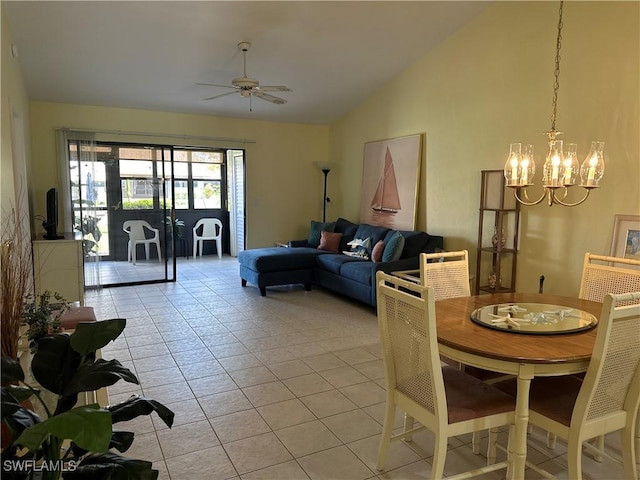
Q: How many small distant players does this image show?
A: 0